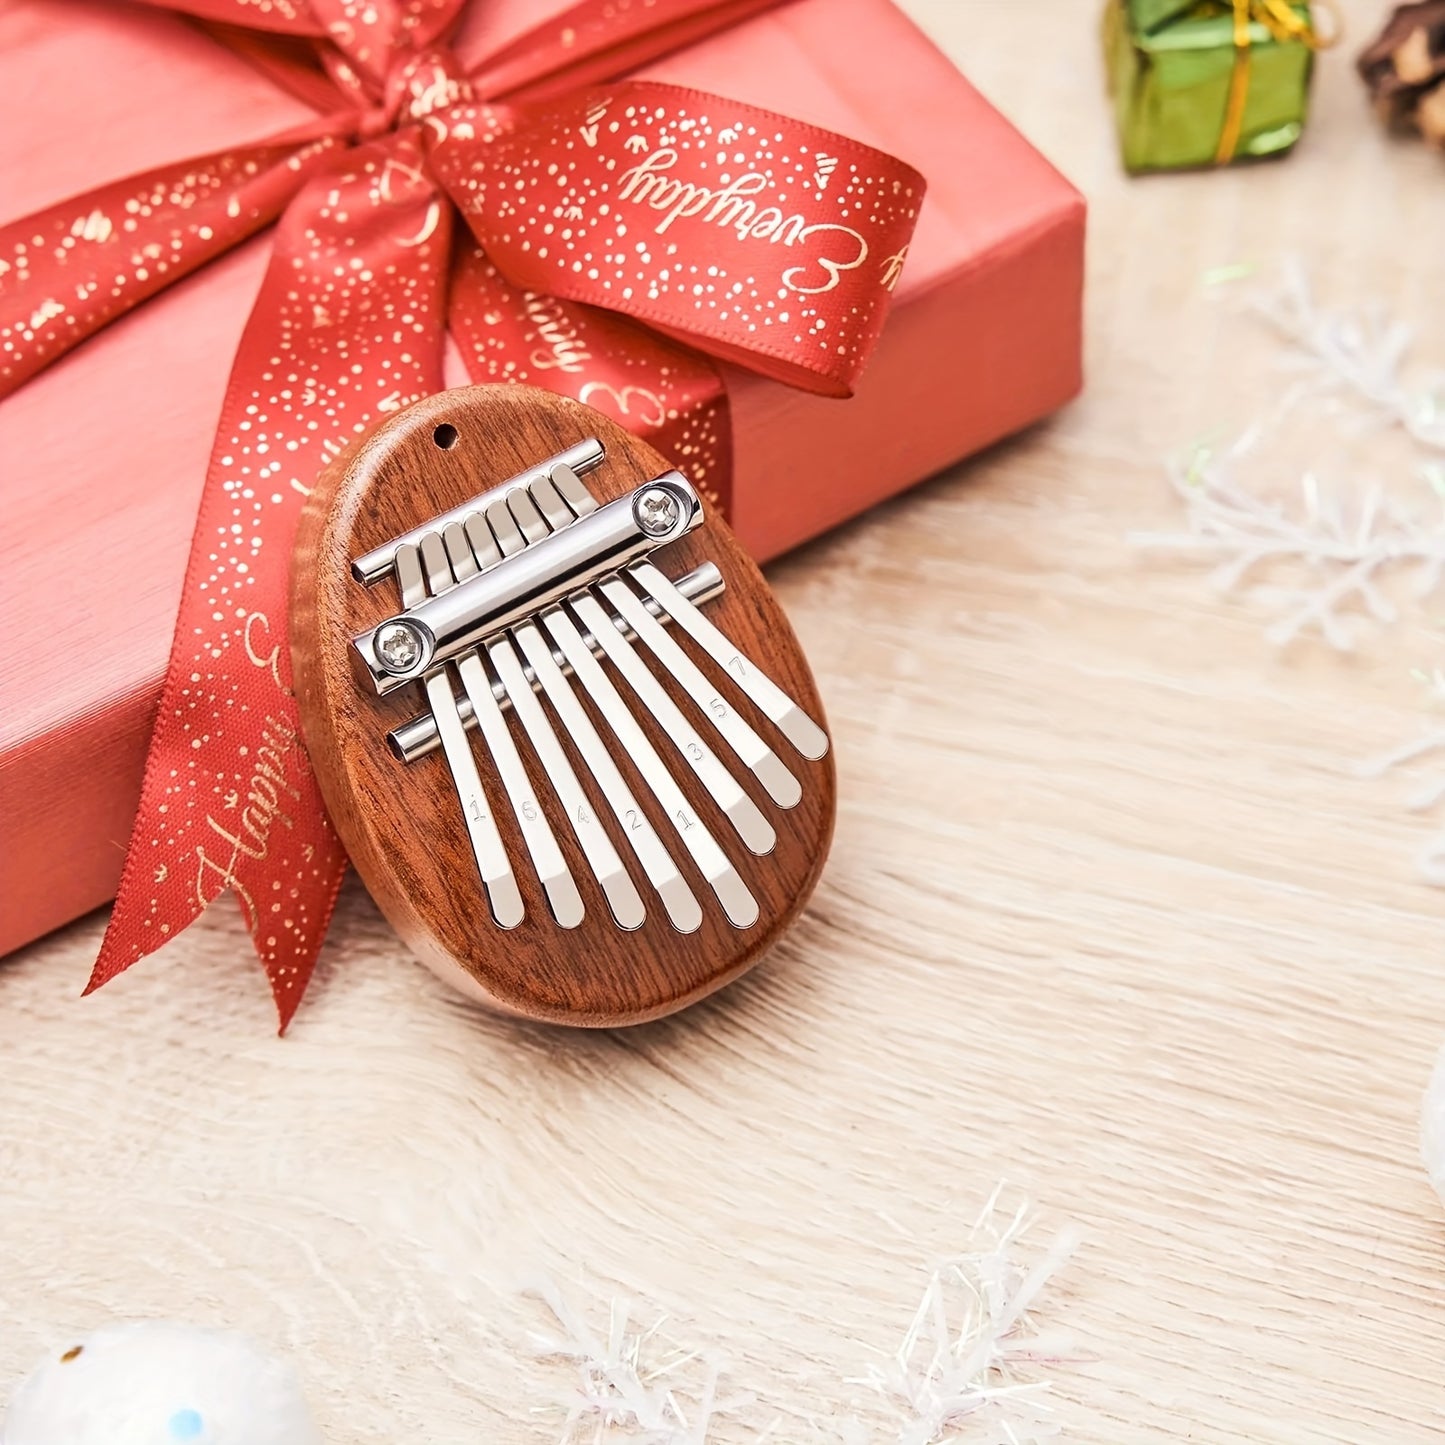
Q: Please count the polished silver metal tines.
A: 8